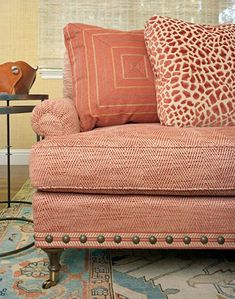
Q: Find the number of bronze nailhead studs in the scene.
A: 11